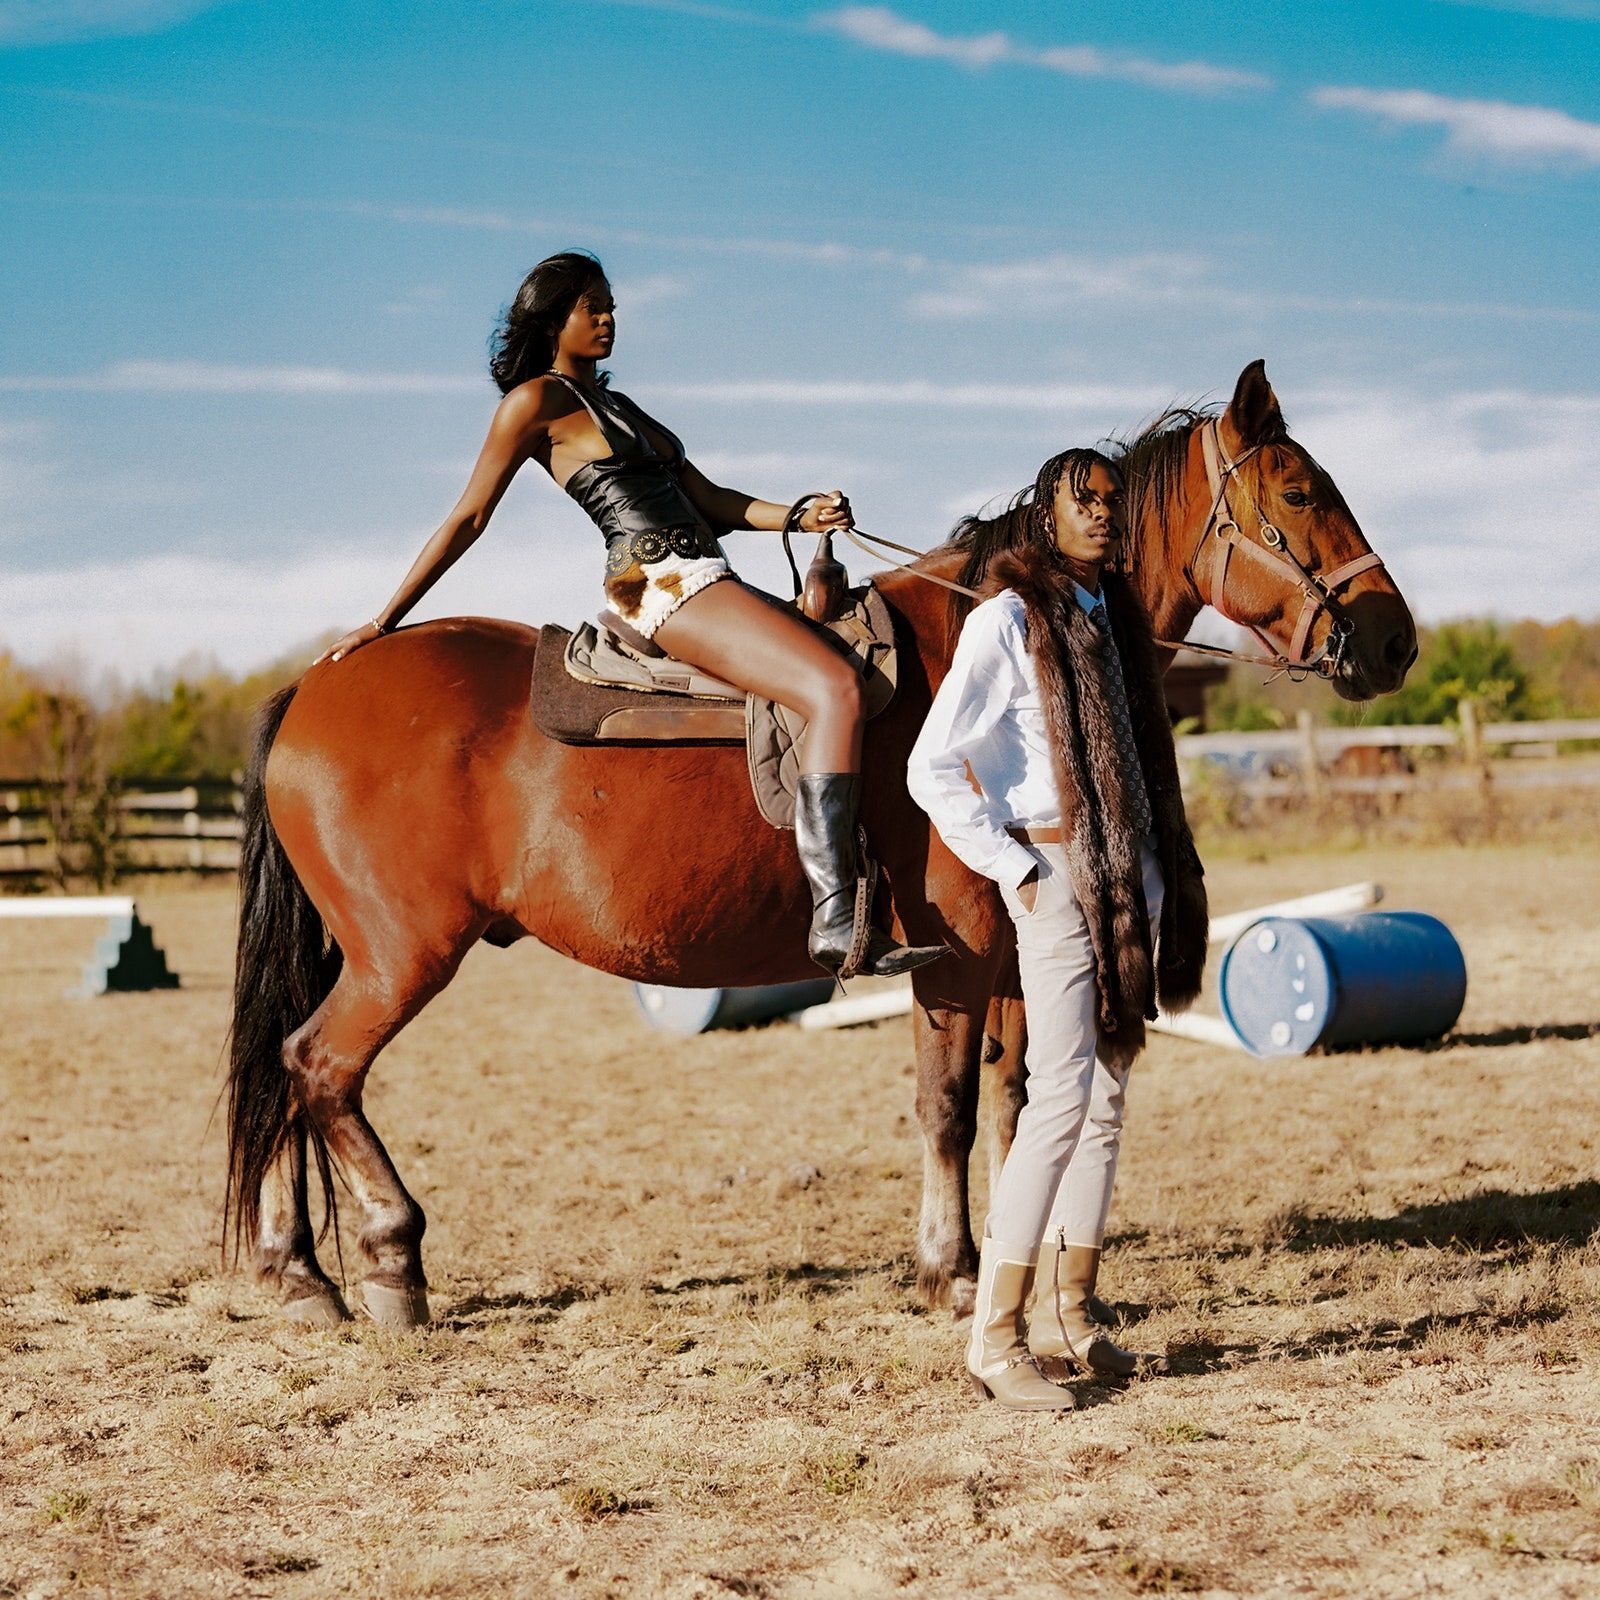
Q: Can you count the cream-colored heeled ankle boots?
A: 2